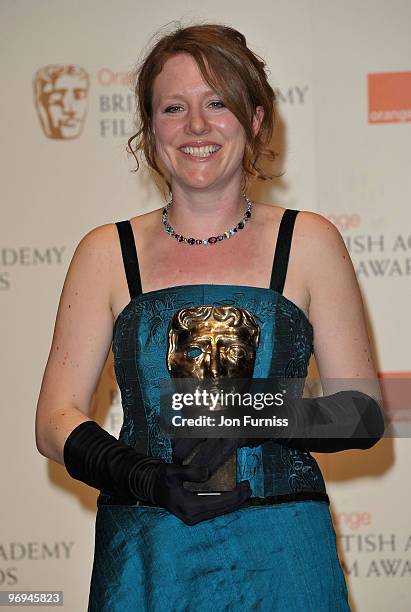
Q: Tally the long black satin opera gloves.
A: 2